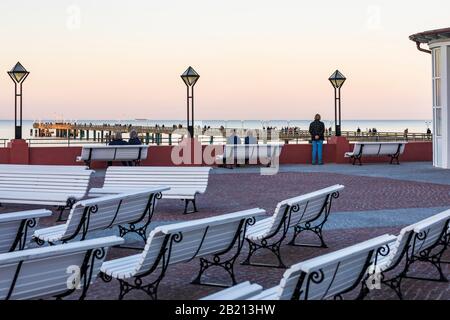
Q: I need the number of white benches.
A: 13